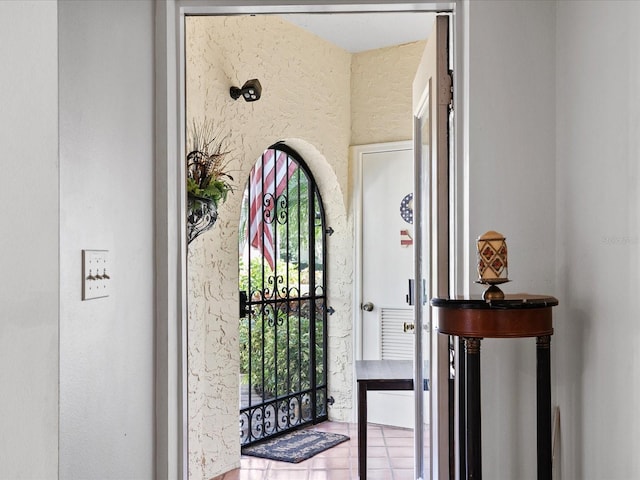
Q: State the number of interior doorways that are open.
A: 1